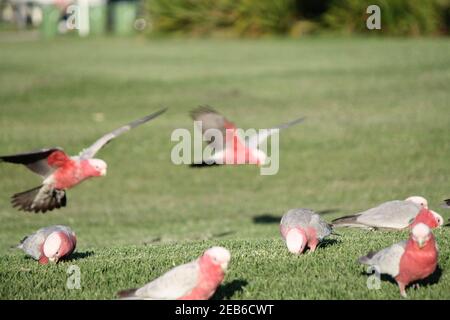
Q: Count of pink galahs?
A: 8